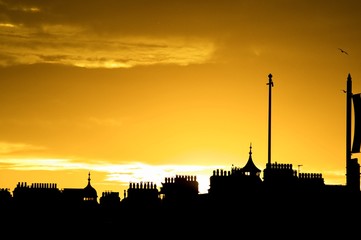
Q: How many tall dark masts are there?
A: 2